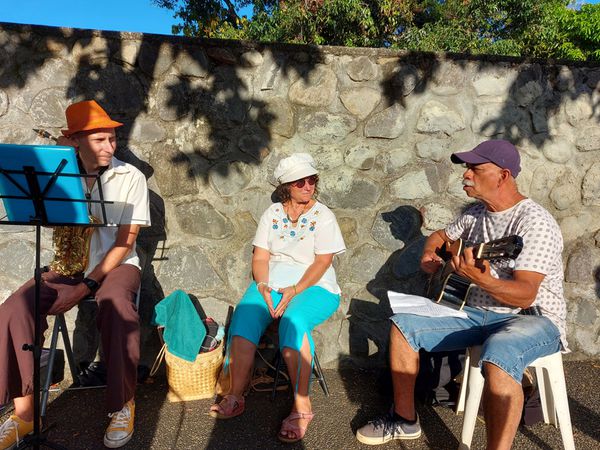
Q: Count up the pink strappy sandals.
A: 2